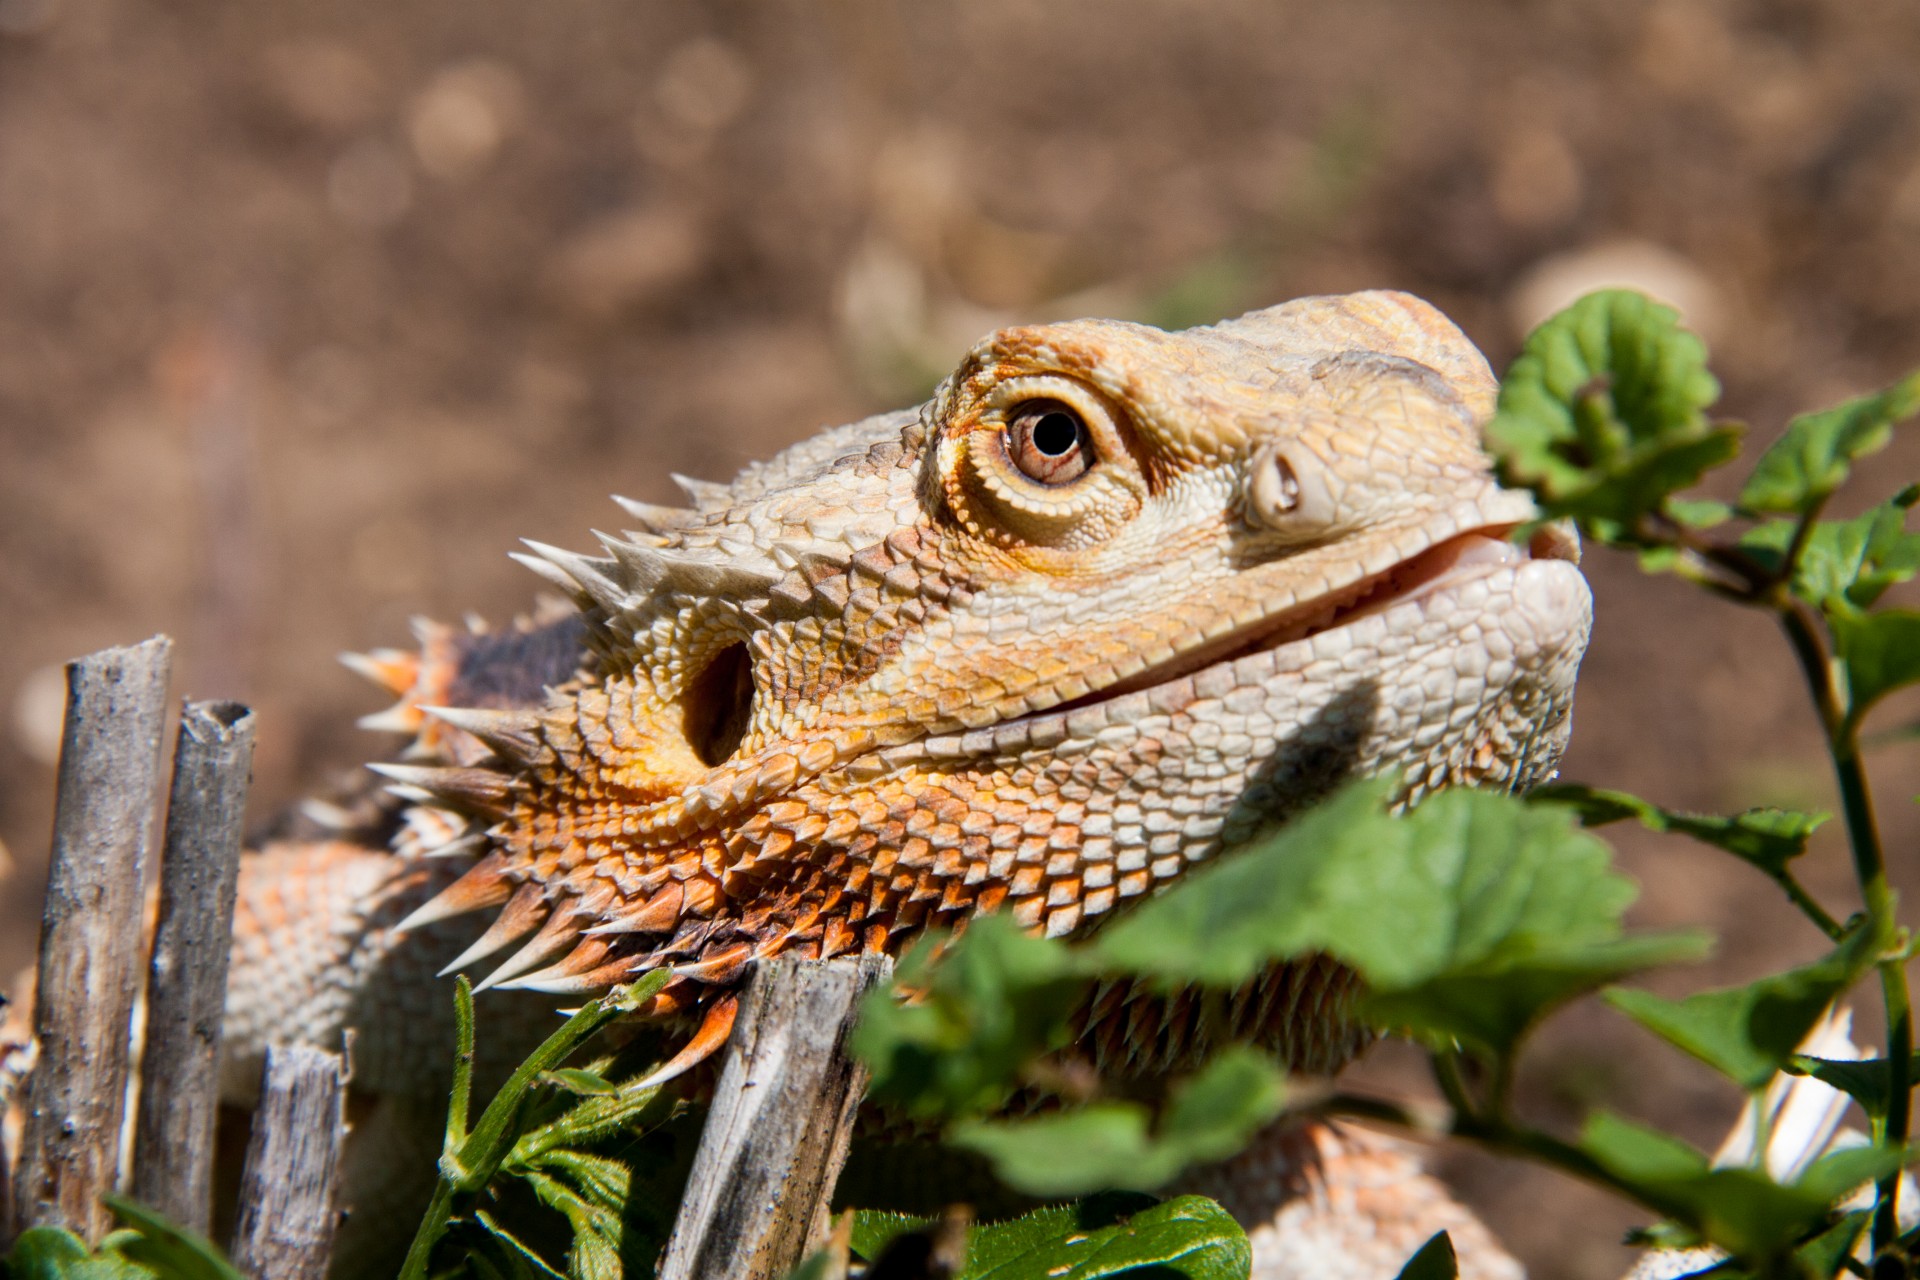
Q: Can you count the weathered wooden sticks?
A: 4